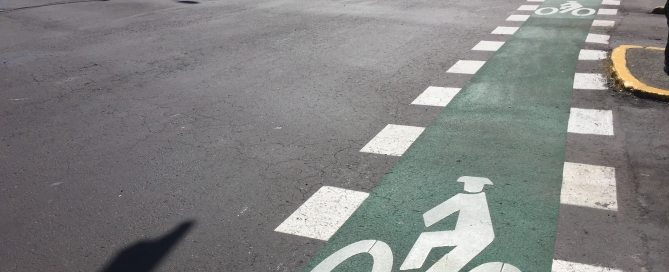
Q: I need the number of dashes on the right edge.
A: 9